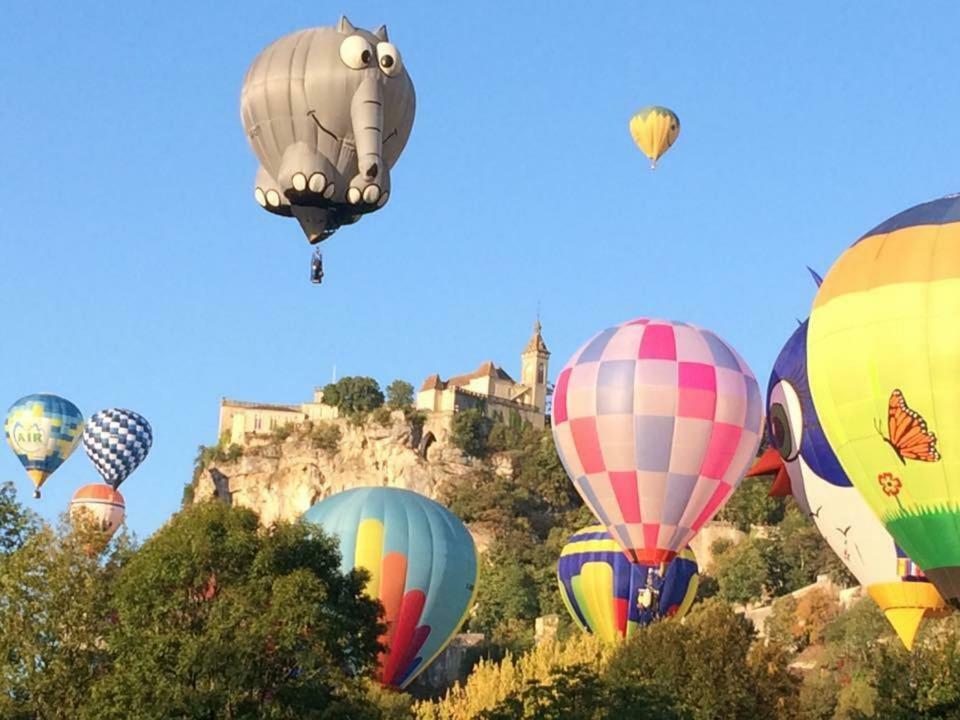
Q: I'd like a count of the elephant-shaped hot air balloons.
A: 1